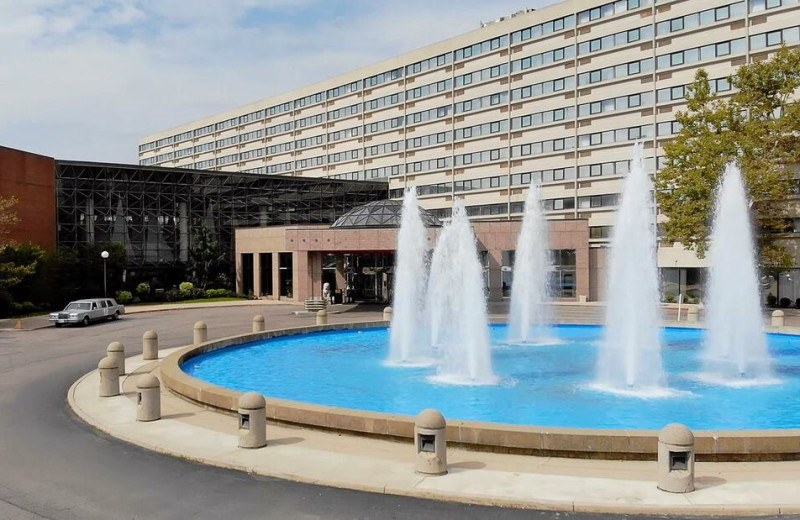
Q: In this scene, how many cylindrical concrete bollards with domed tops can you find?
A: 13